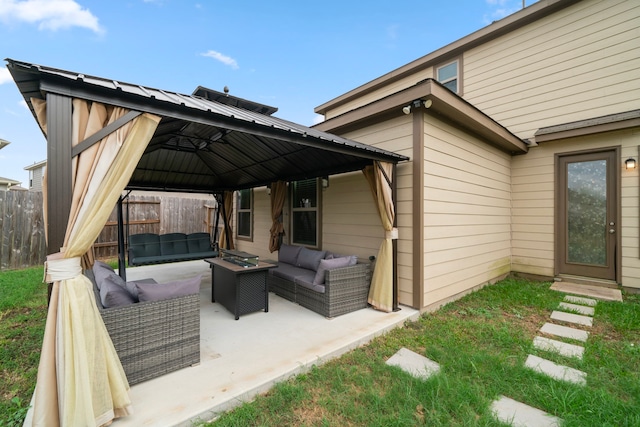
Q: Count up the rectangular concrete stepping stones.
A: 8